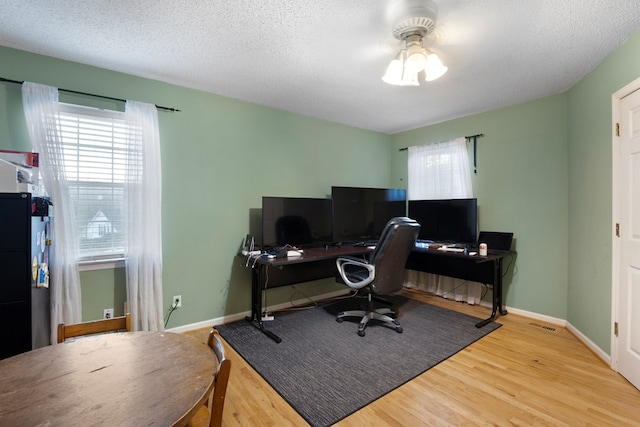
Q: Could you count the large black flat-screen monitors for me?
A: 3